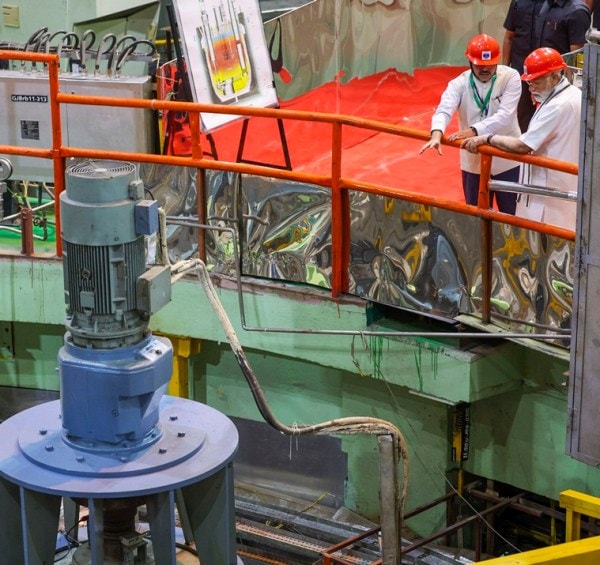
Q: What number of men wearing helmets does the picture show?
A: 2